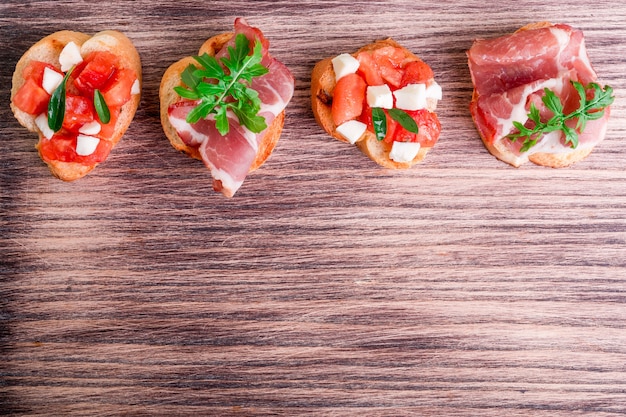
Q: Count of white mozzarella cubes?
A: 12